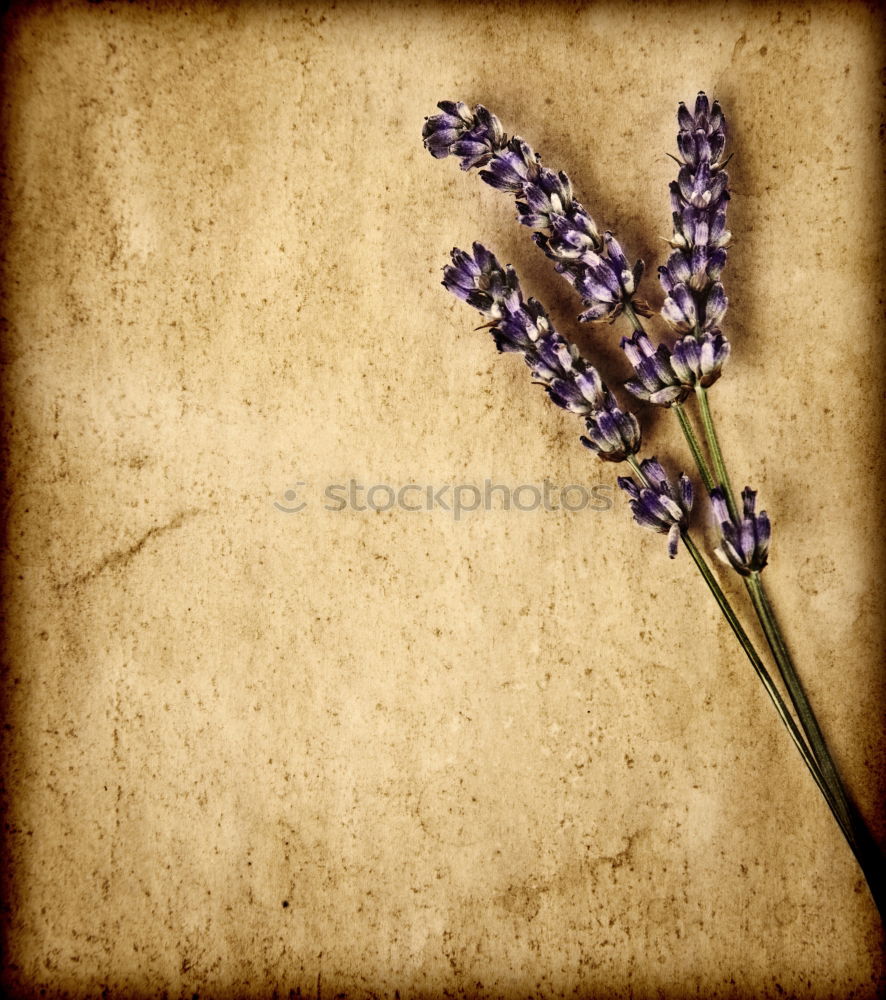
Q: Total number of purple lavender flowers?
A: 3